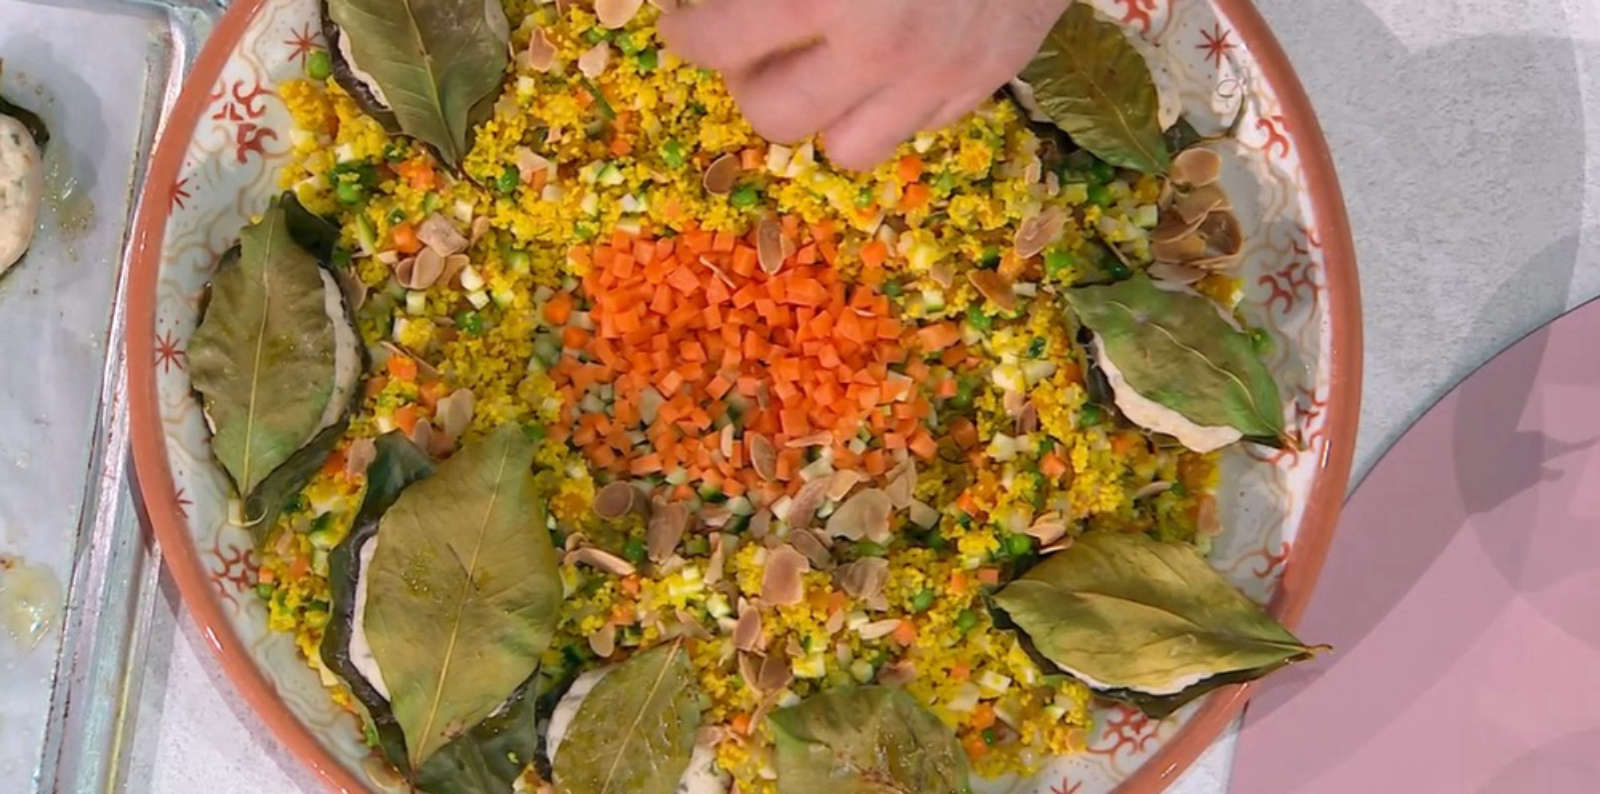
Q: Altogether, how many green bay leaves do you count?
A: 8